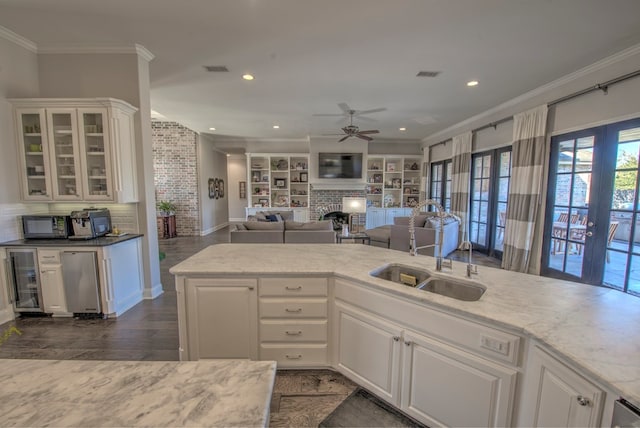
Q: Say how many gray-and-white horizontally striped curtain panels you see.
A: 3